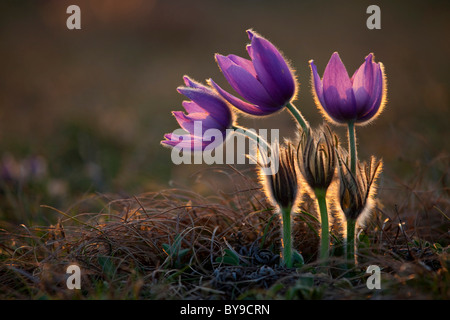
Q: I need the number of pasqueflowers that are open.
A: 3